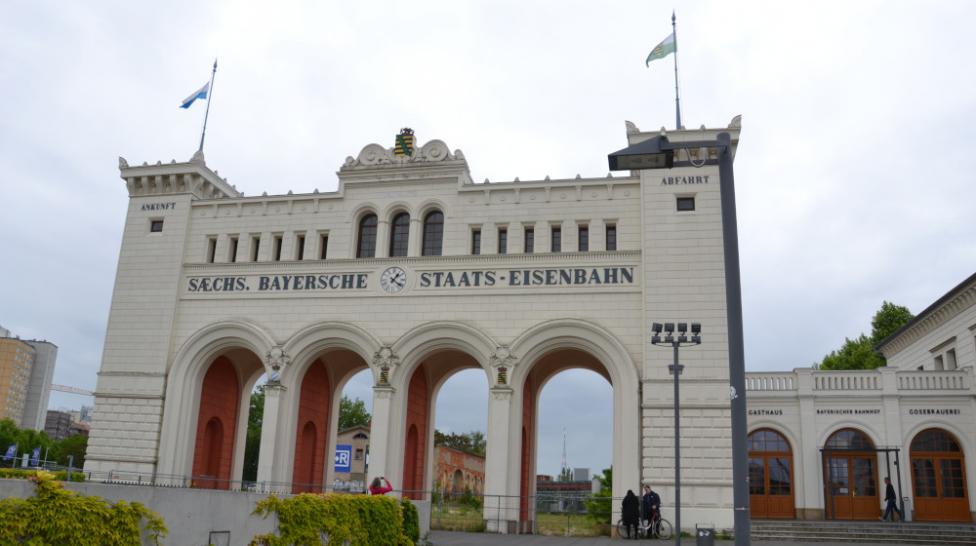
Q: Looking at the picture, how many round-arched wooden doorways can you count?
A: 3